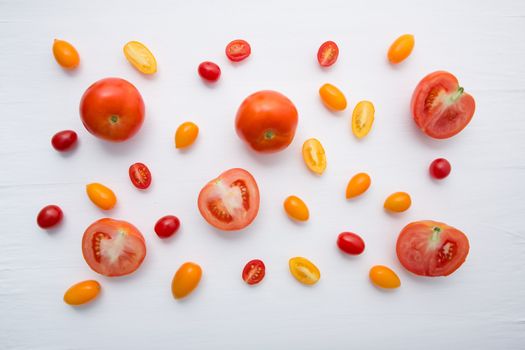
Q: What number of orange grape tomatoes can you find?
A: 11